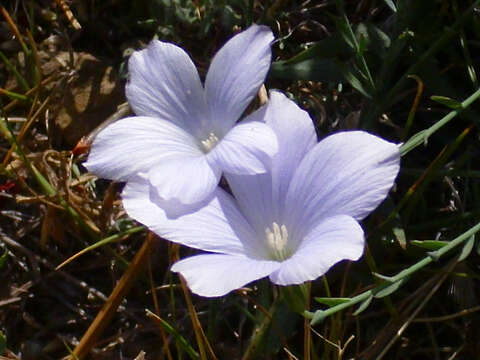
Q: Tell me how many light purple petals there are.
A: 10